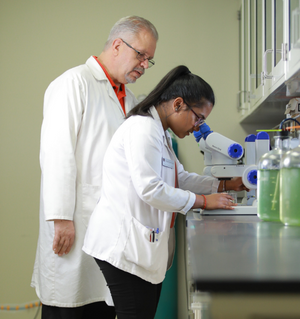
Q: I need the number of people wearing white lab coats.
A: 2